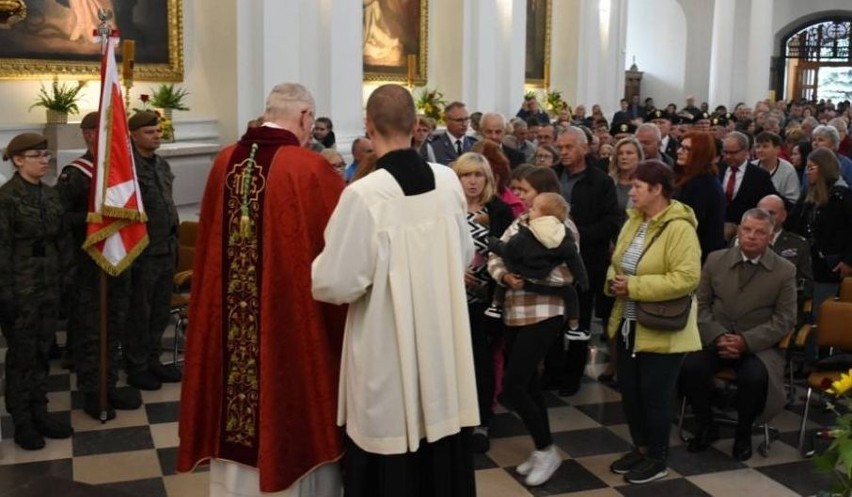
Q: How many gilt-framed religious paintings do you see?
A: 3